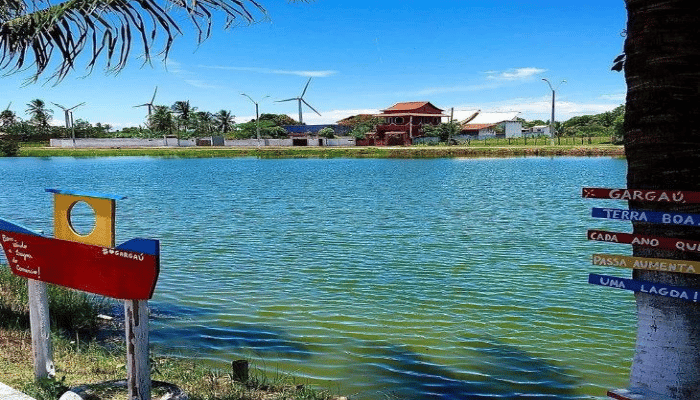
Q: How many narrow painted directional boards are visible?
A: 5